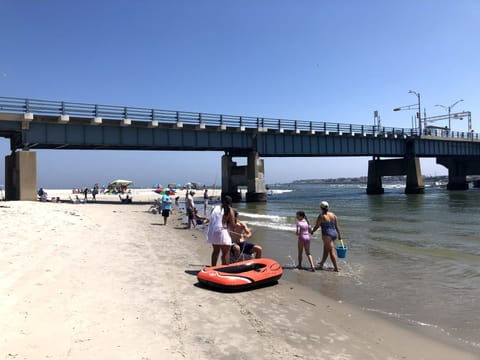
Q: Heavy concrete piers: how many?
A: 4